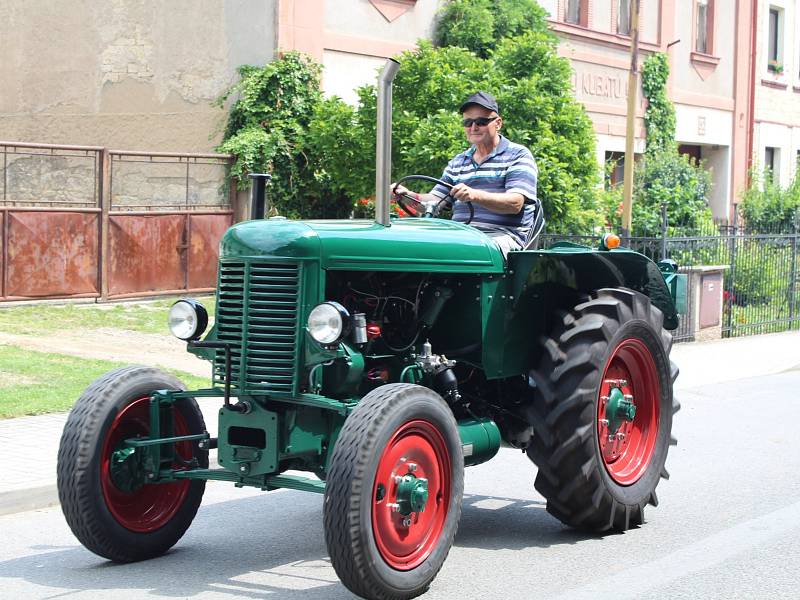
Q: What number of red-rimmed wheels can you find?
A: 3